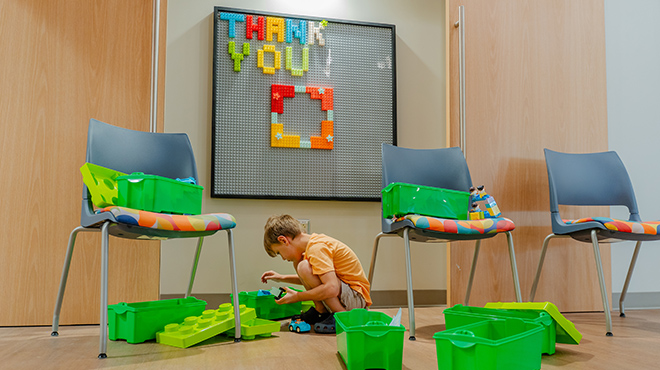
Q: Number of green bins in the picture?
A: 7